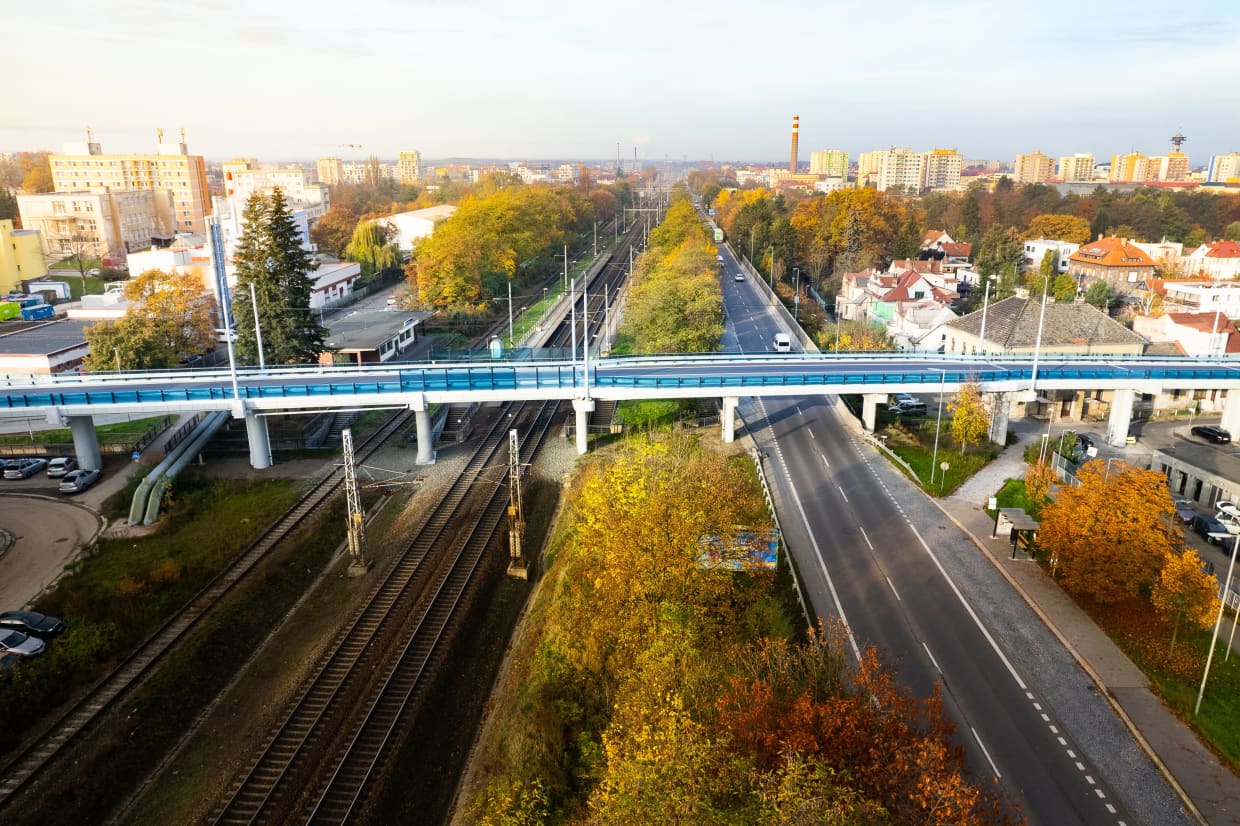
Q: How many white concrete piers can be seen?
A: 9